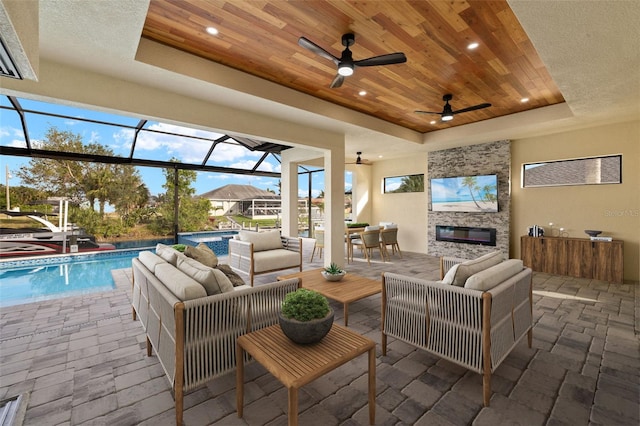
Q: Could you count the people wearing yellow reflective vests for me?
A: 0